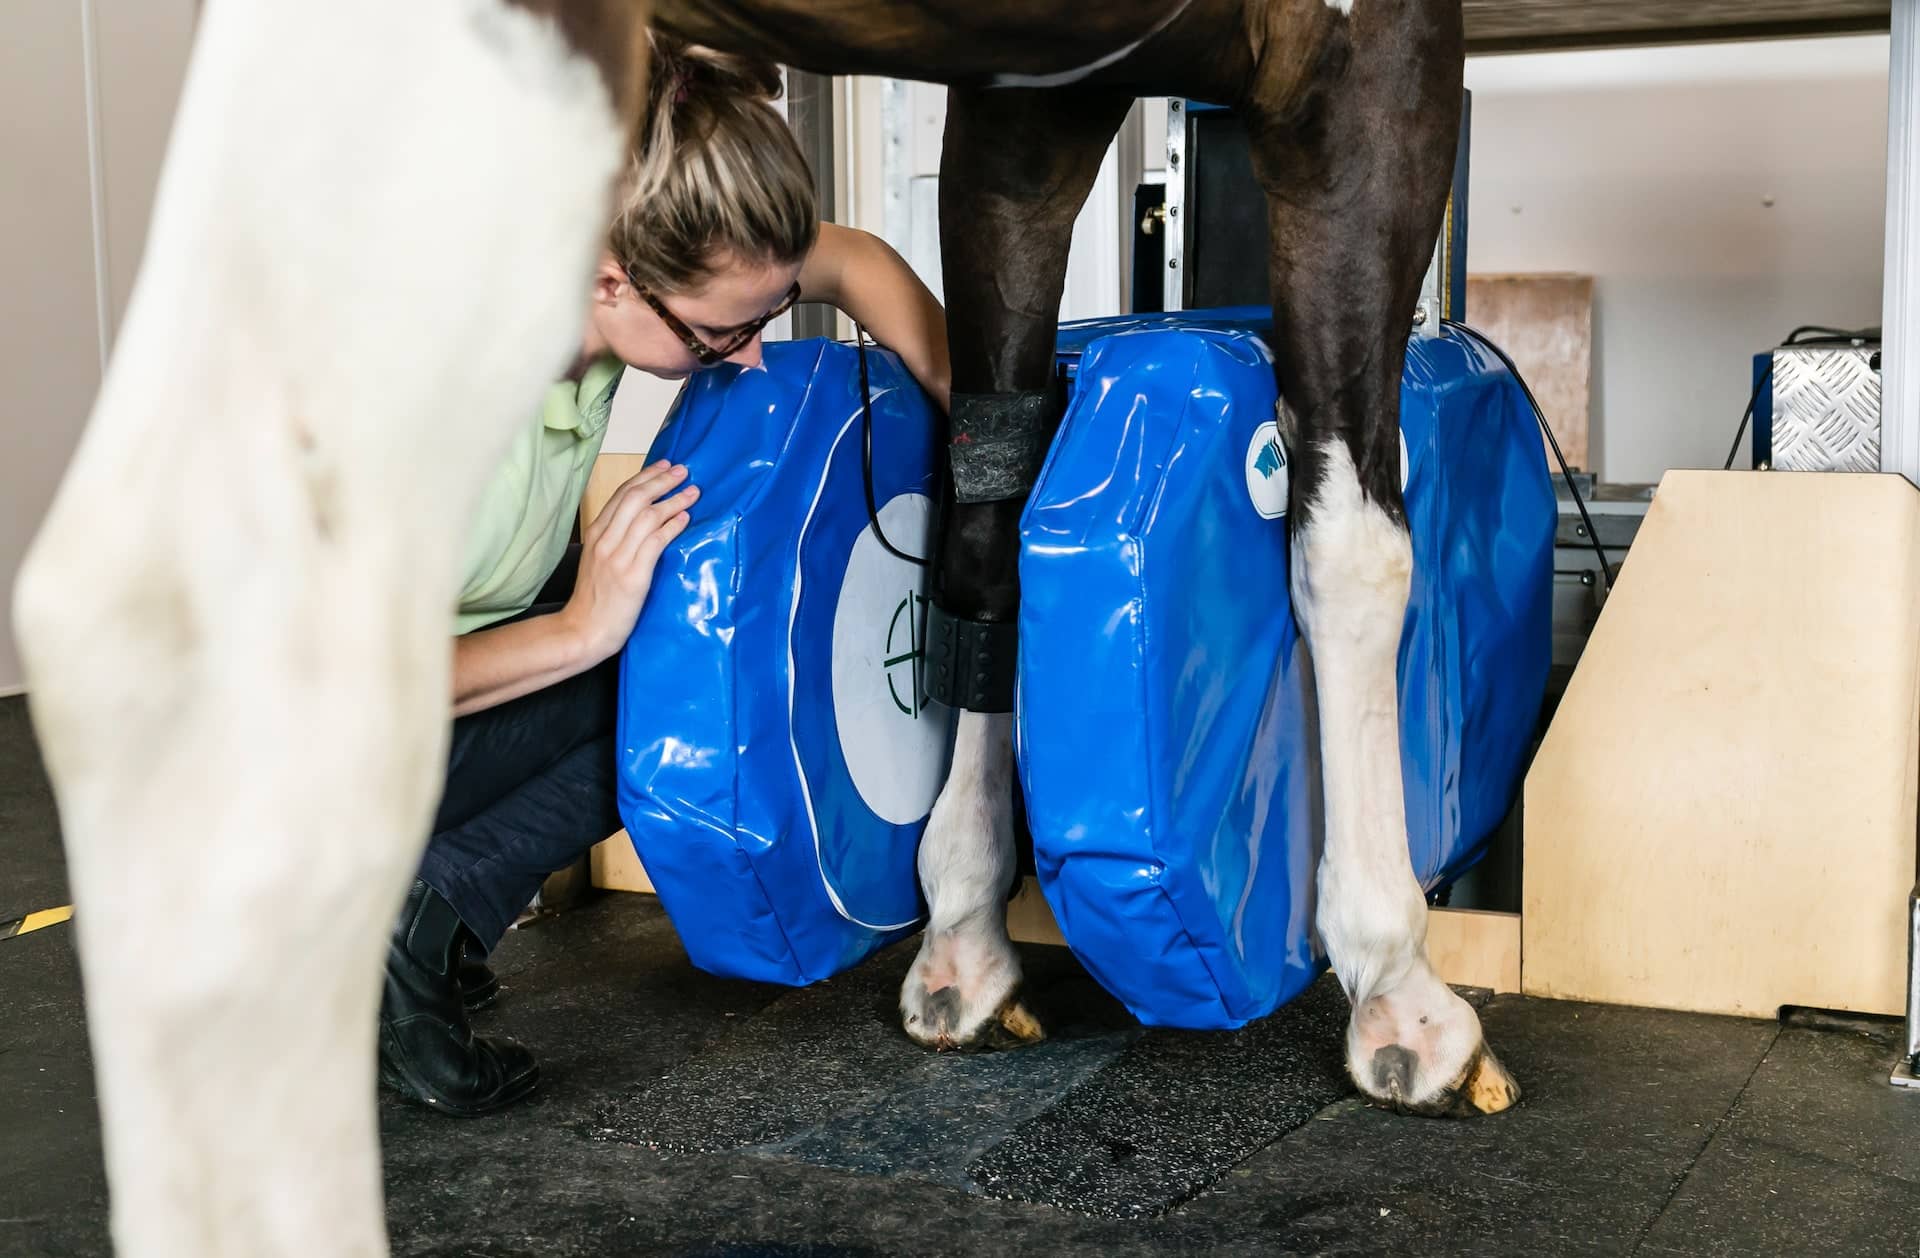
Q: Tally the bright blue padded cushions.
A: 2